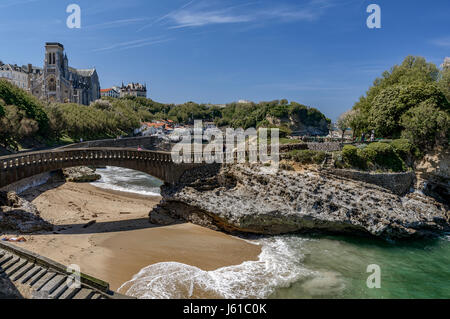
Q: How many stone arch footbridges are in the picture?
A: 1